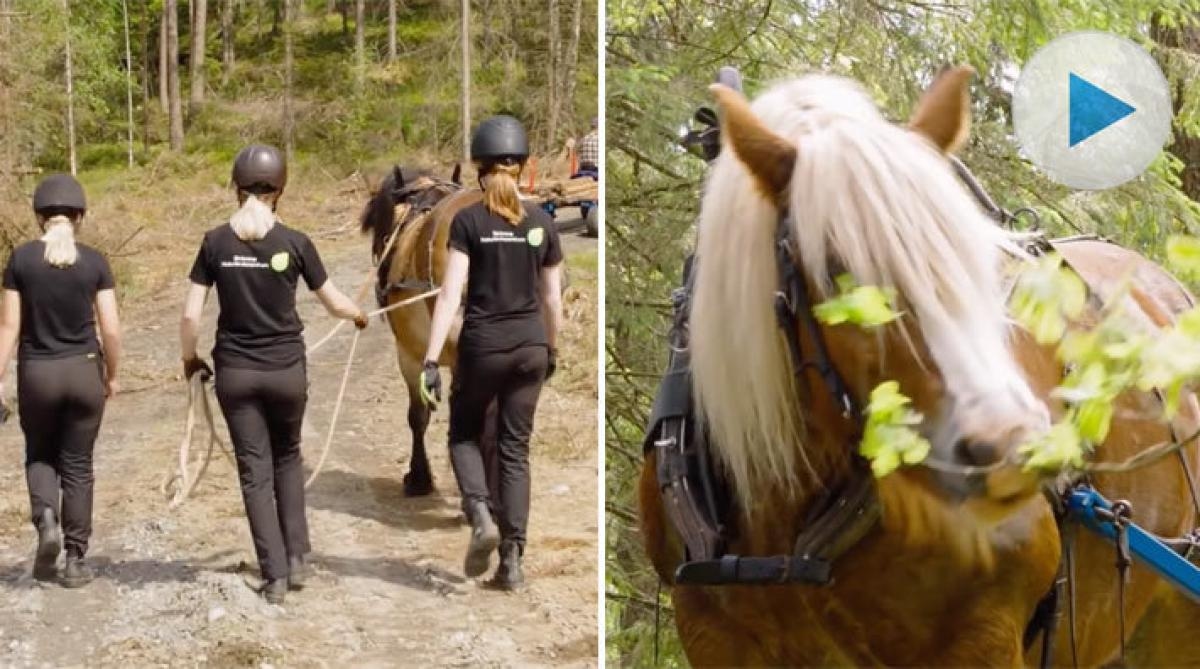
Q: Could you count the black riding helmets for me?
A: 3